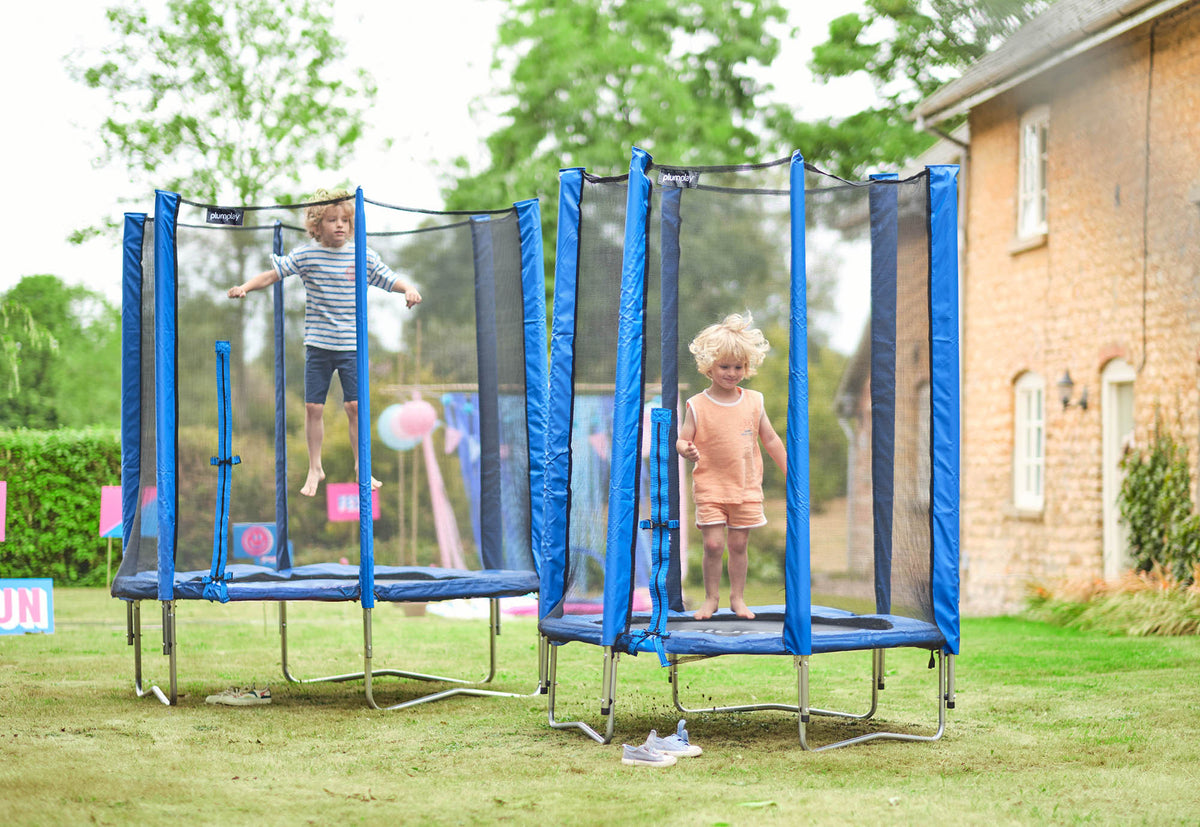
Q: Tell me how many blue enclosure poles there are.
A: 12